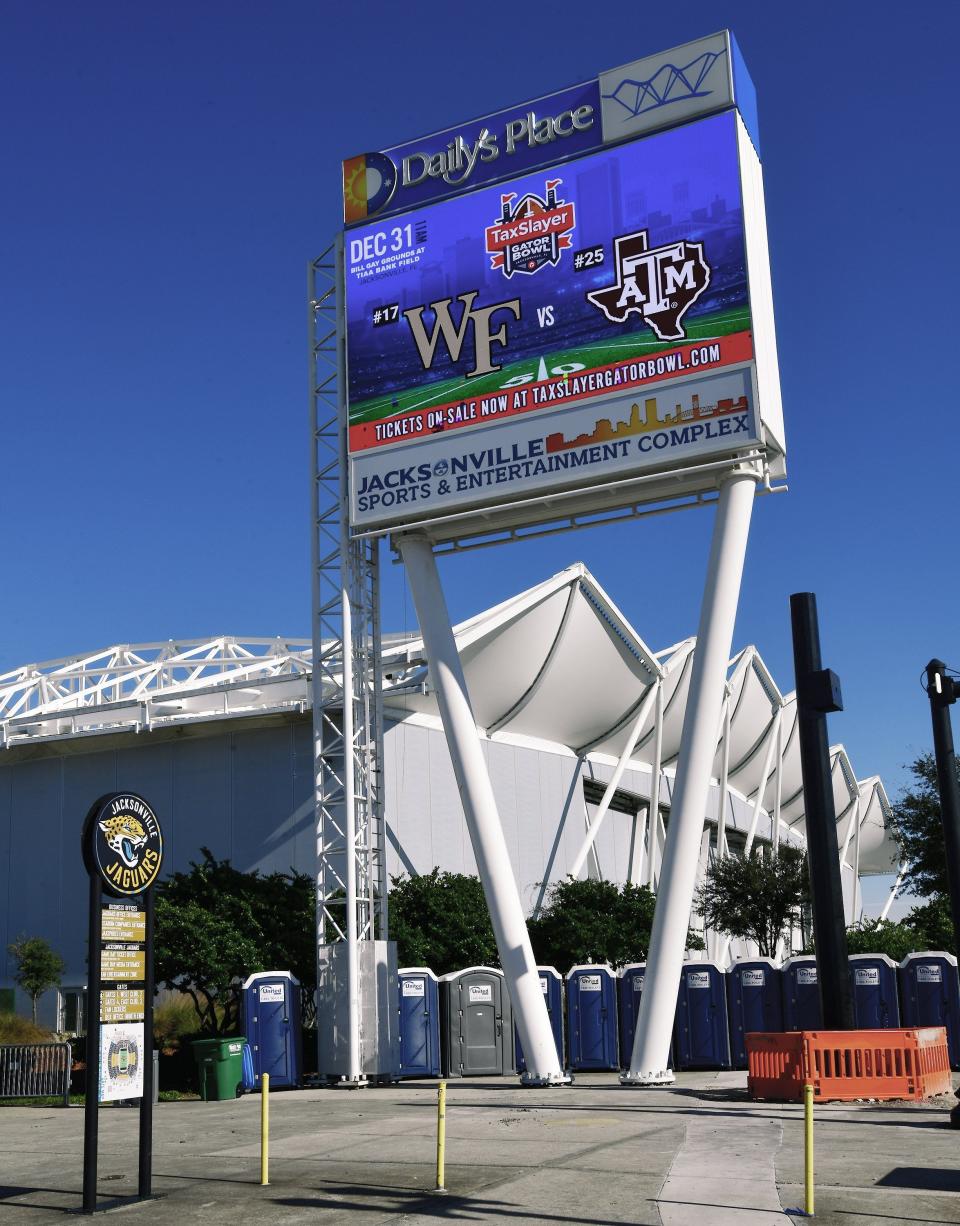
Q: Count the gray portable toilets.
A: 1